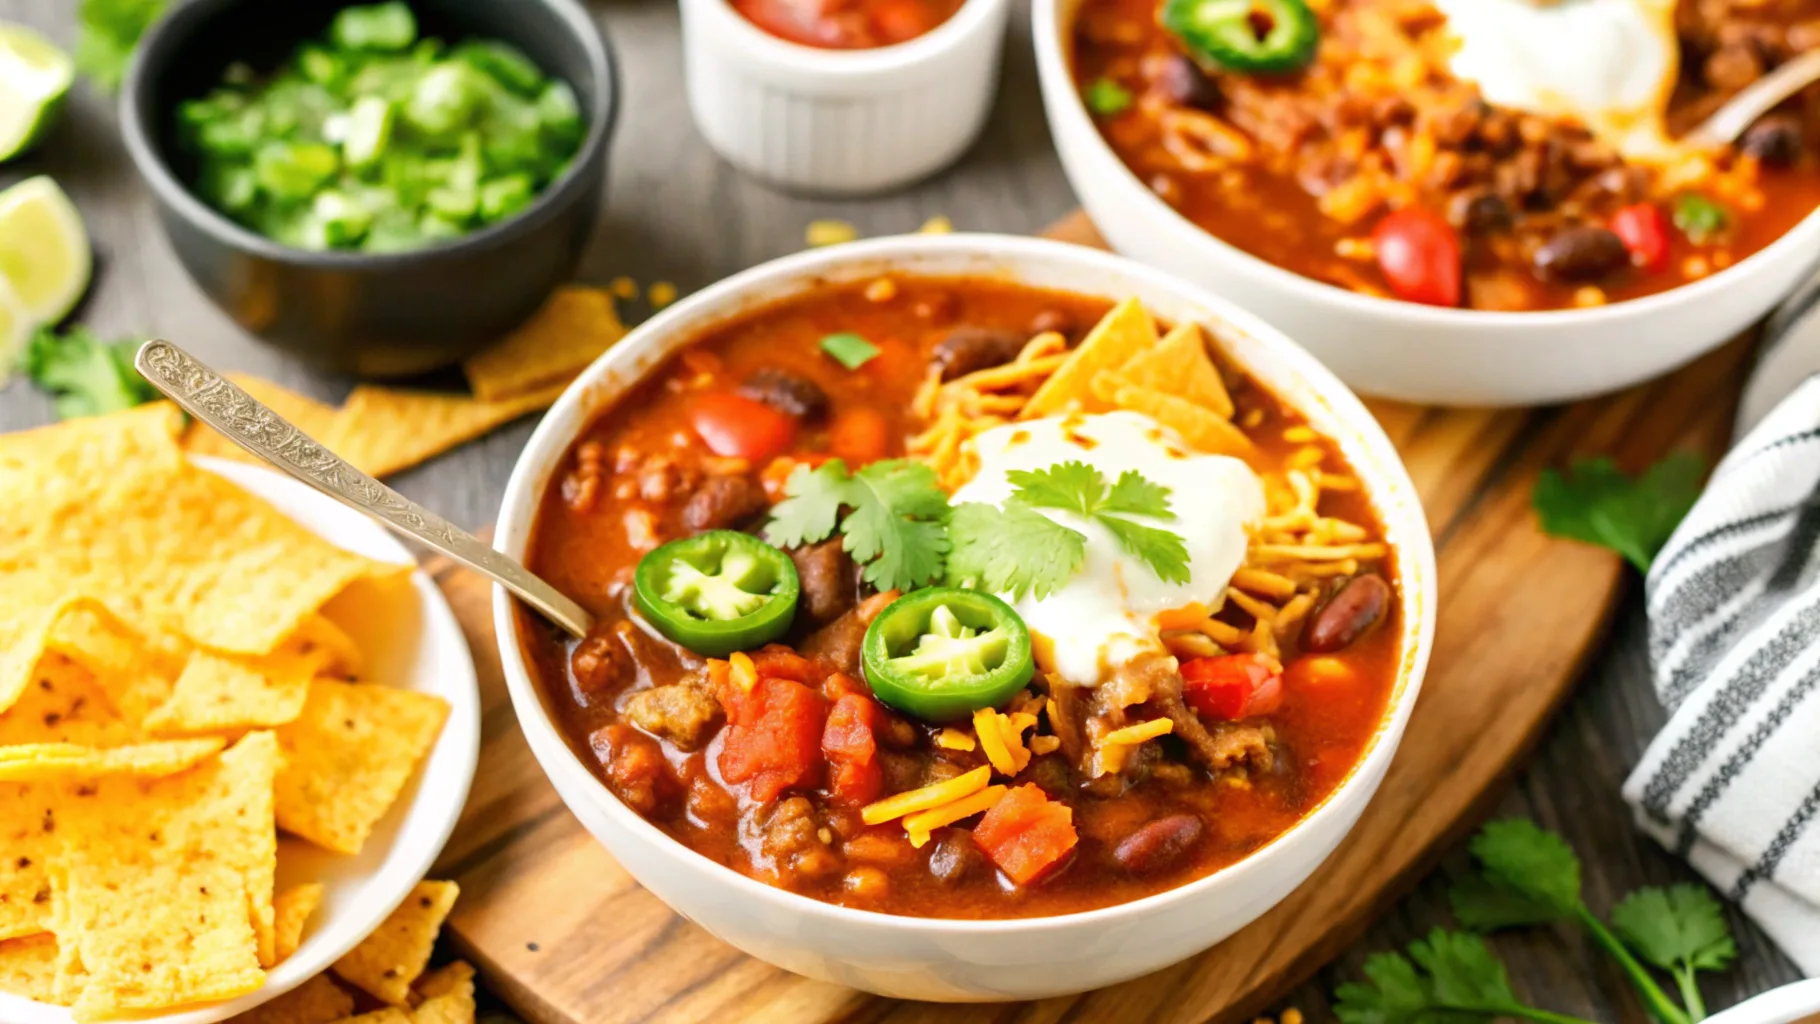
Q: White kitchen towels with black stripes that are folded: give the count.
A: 1